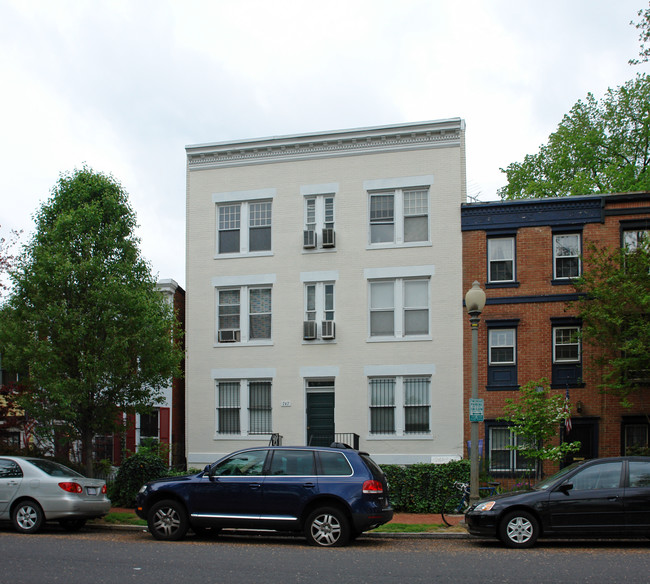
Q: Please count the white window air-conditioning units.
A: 5